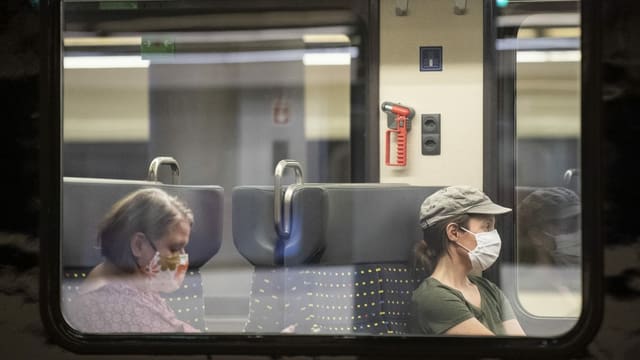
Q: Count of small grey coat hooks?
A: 2